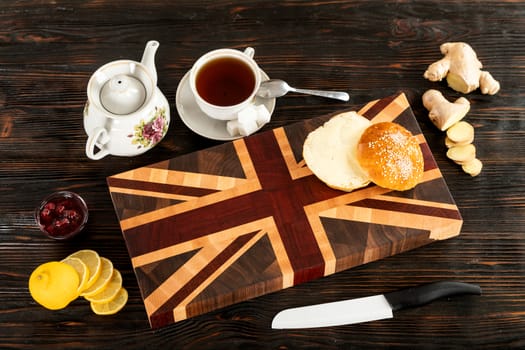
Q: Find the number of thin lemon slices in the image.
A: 5